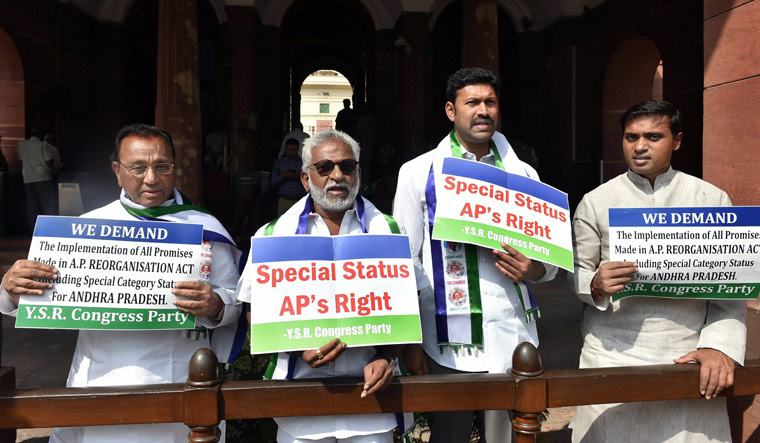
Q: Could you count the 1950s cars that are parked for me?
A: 0